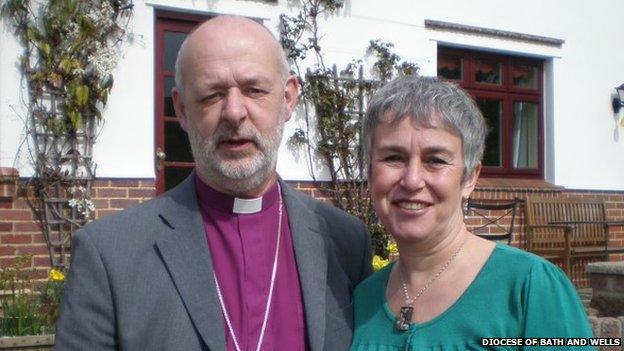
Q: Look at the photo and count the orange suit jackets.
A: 0